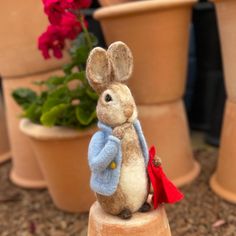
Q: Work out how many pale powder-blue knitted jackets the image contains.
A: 1